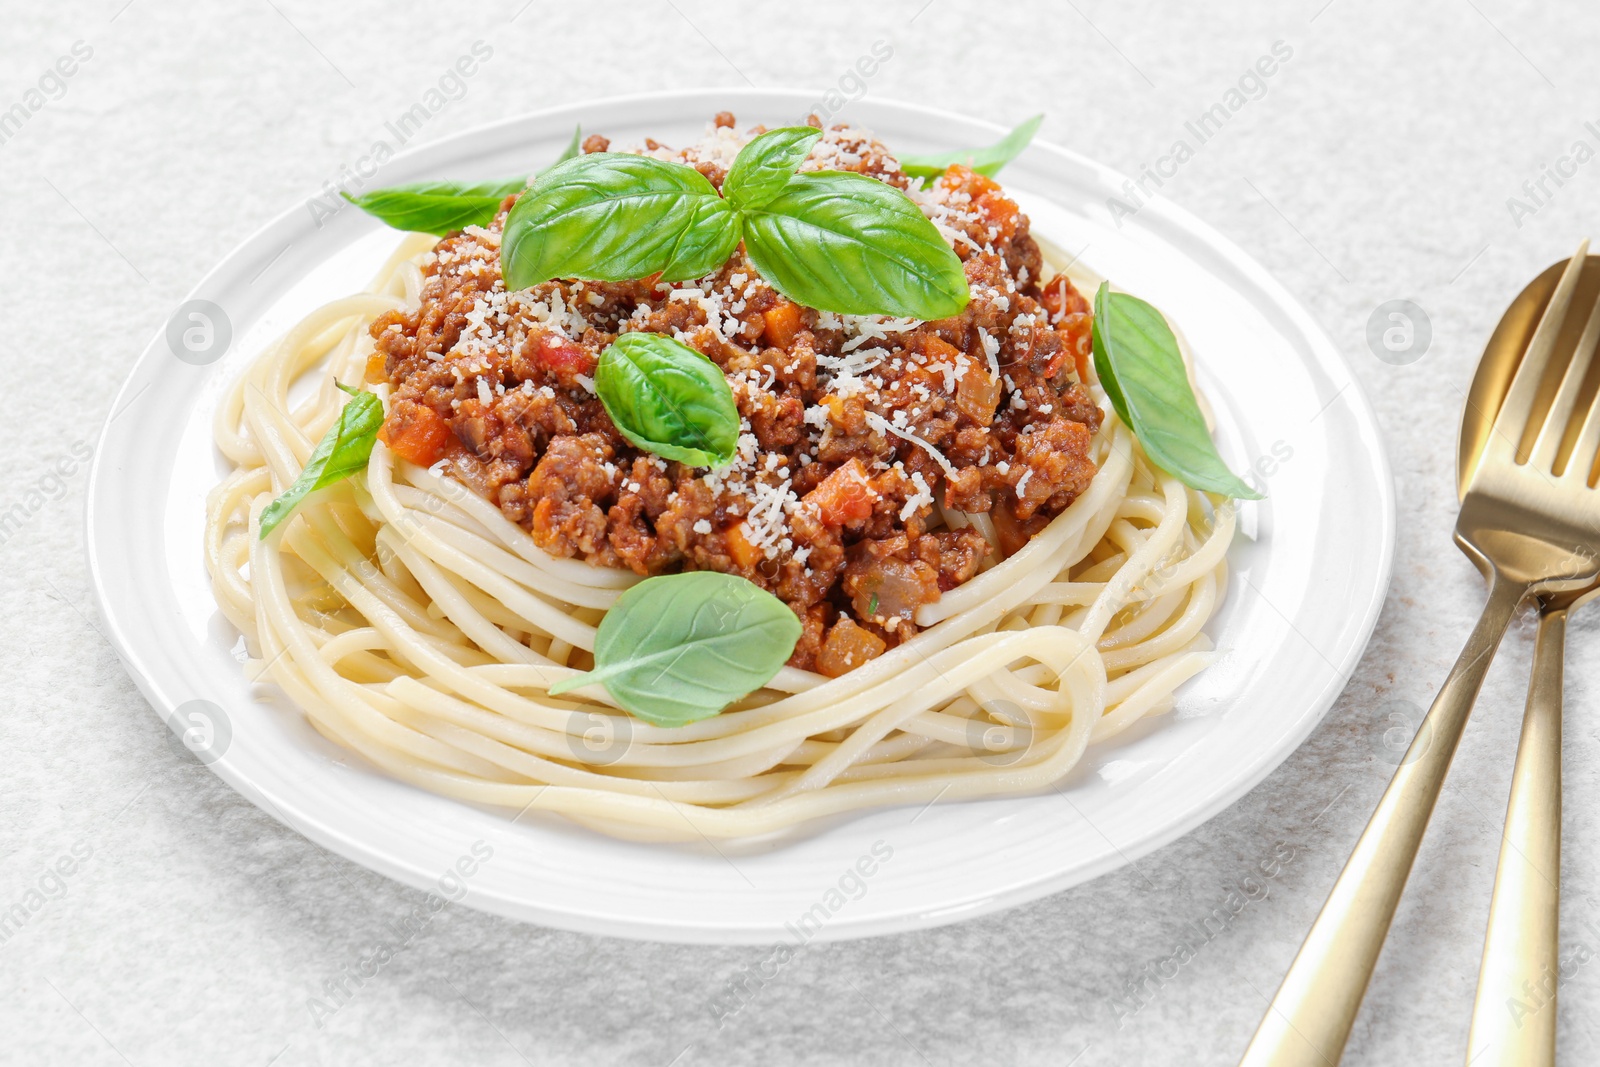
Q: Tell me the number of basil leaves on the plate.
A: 10